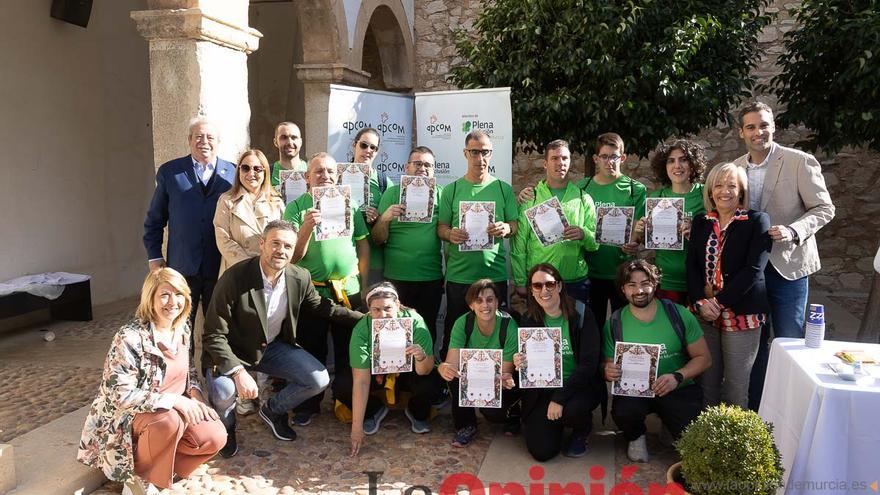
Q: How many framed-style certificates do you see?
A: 12